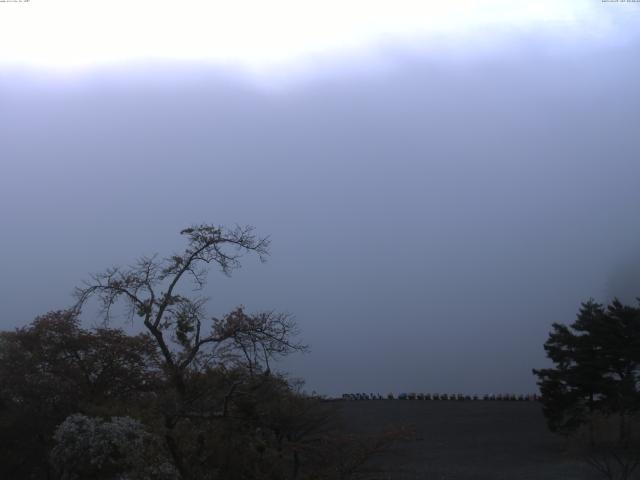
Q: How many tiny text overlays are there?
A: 2